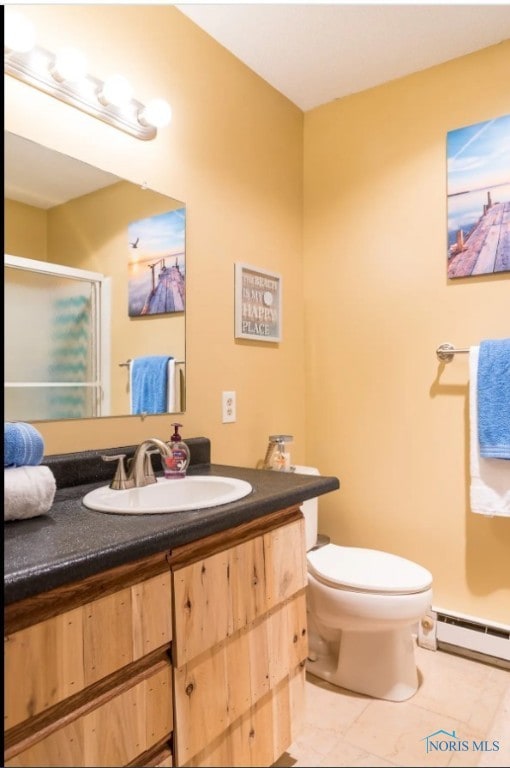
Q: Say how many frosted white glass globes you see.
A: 4